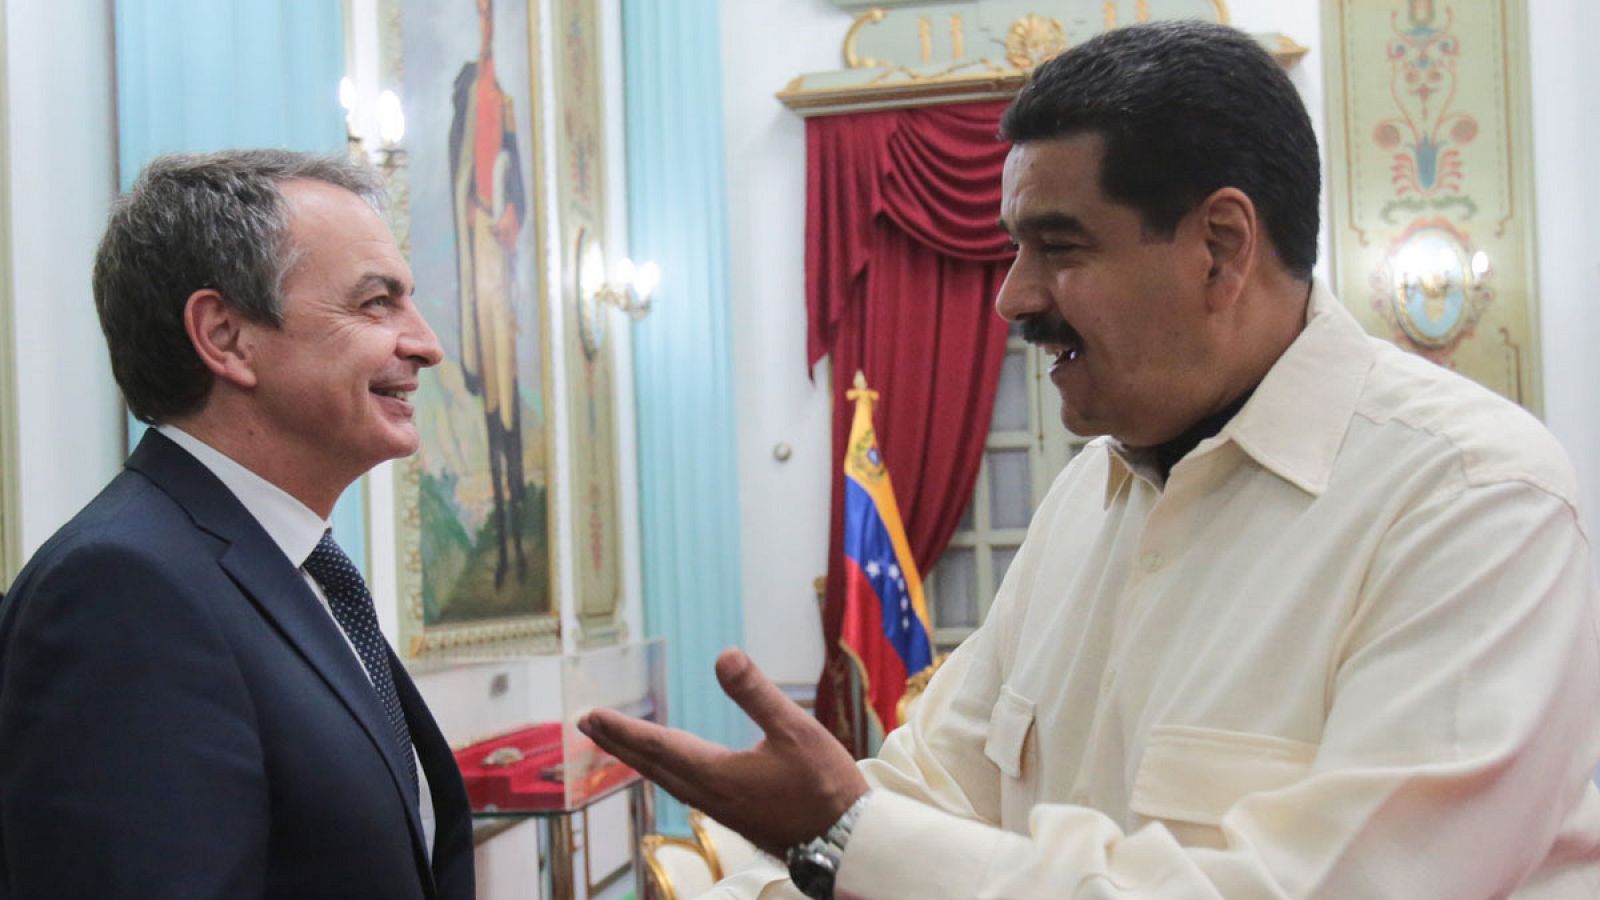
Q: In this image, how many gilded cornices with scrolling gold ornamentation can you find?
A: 1